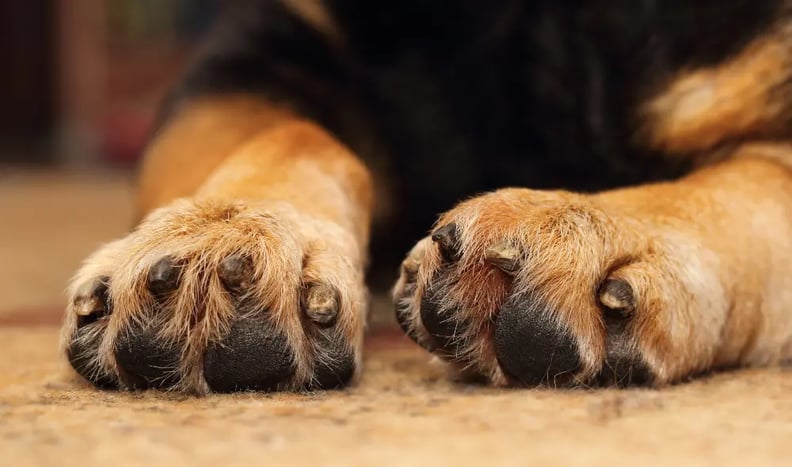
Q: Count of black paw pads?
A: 8